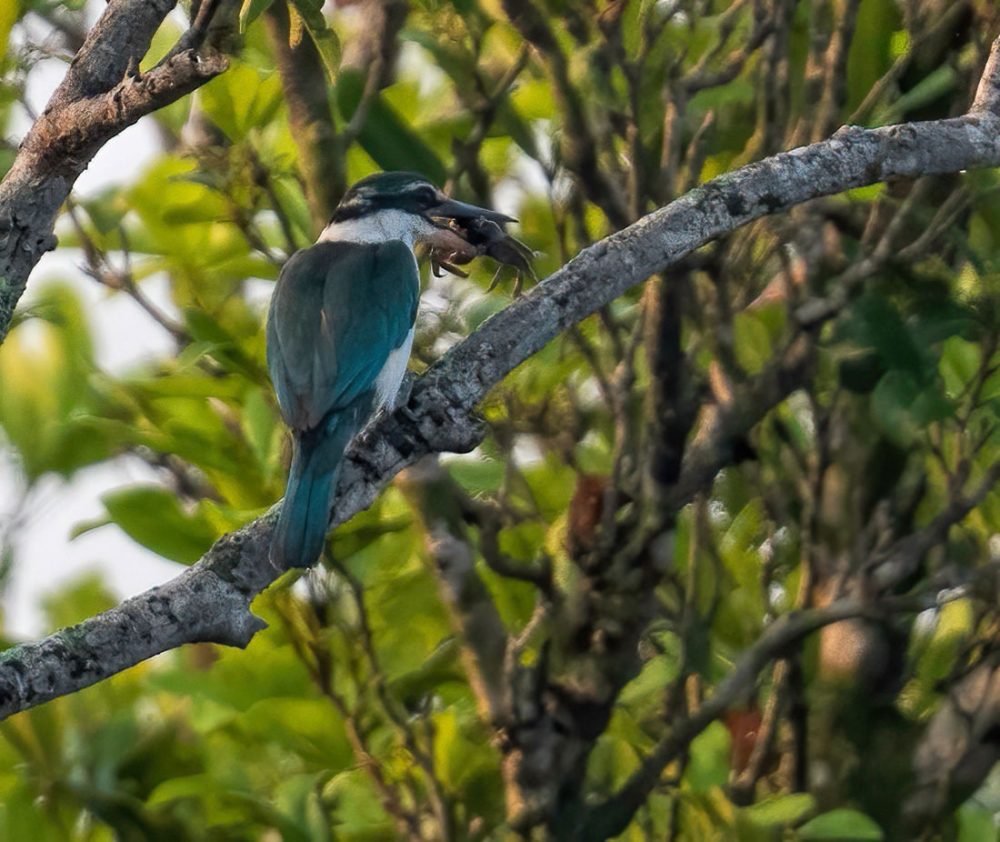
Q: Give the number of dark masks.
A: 1